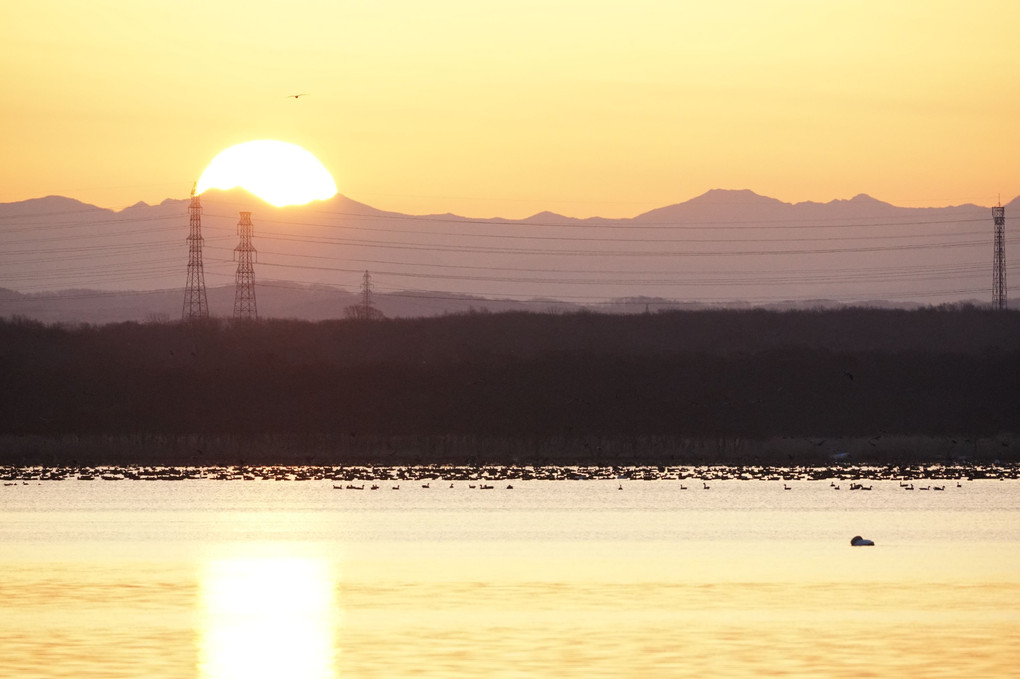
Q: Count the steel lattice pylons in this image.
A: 4